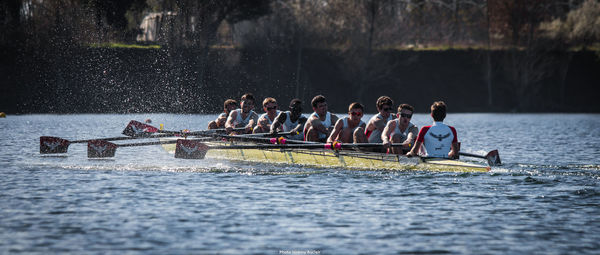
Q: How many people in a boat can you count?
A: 9